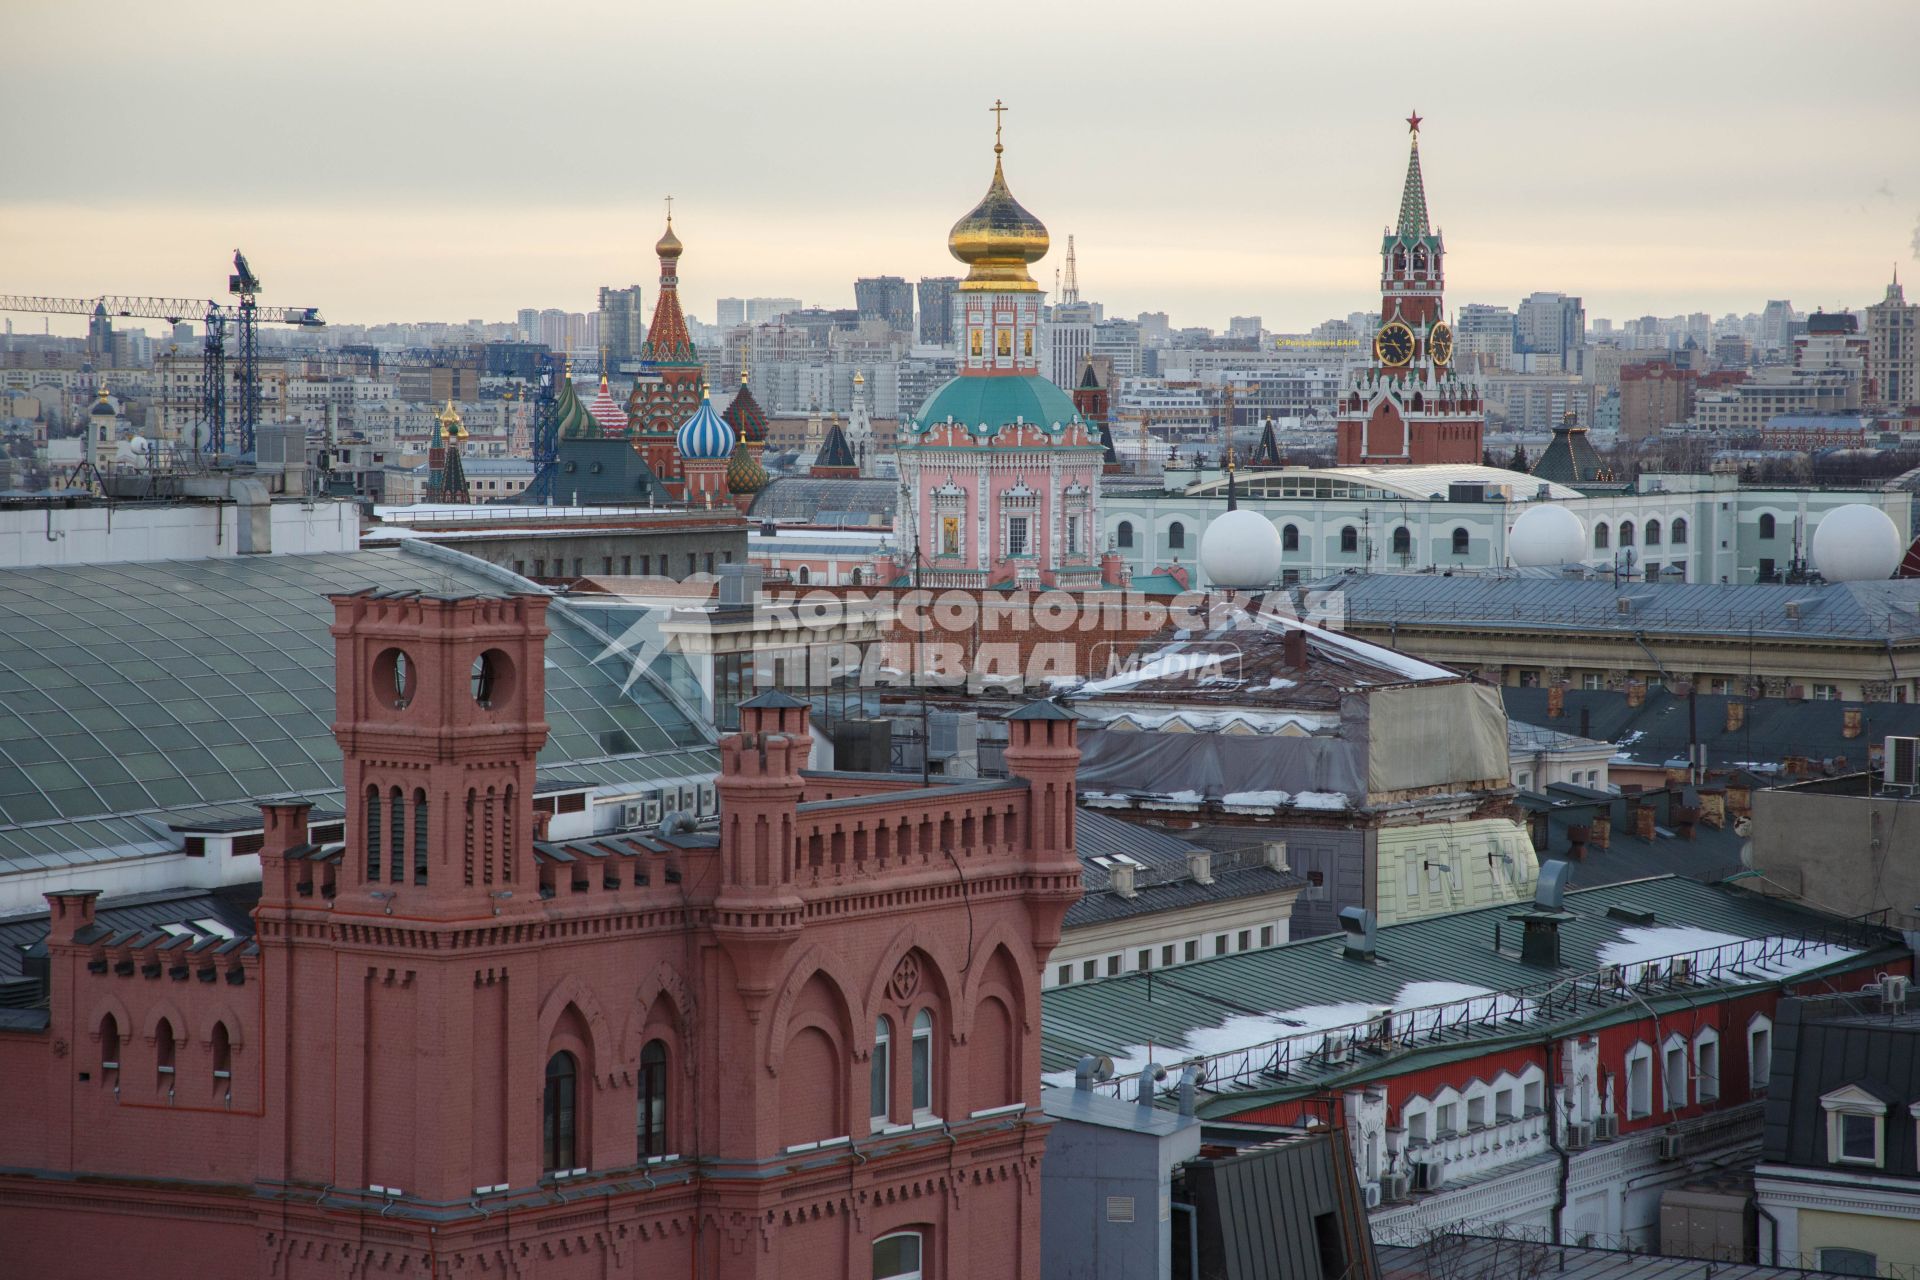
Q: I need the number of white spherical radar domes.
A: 3